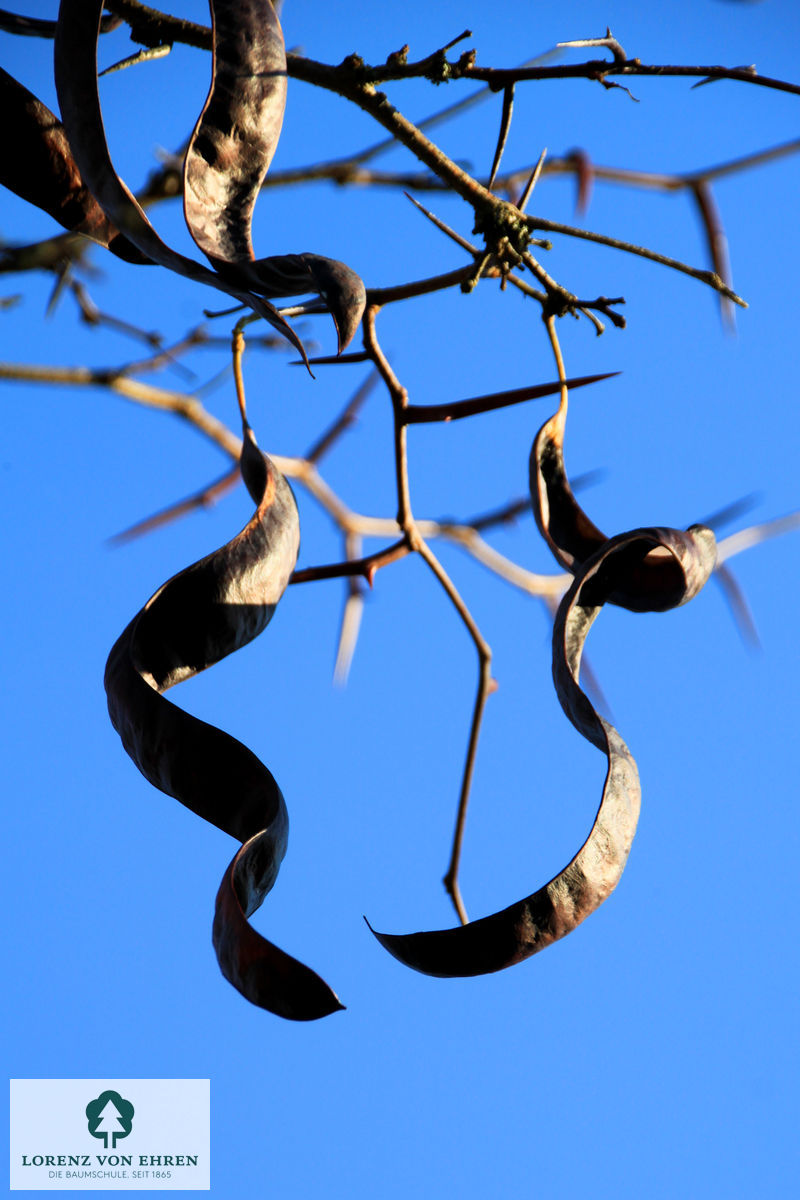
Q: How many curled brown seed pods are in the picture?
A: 5